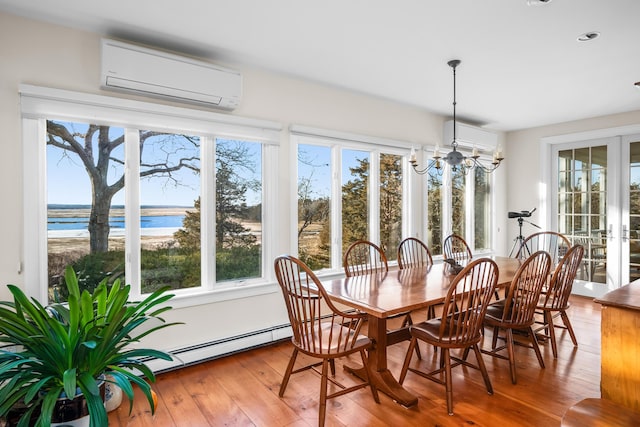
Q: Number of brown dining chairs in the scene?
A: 8